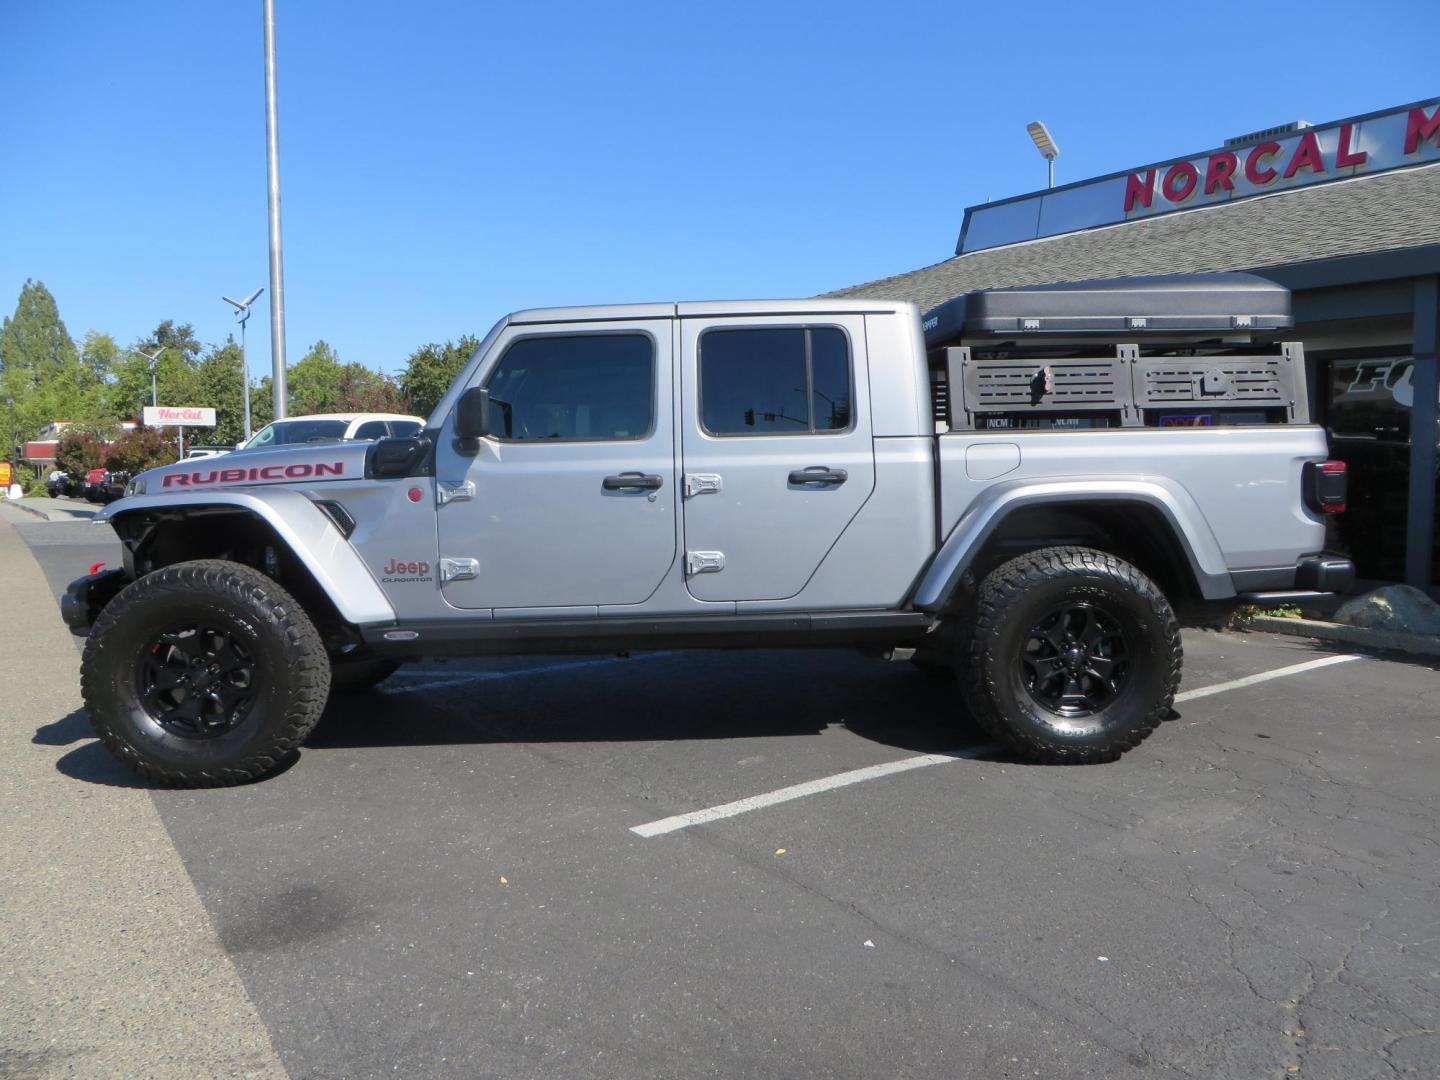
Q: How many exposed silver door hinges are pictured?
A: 4